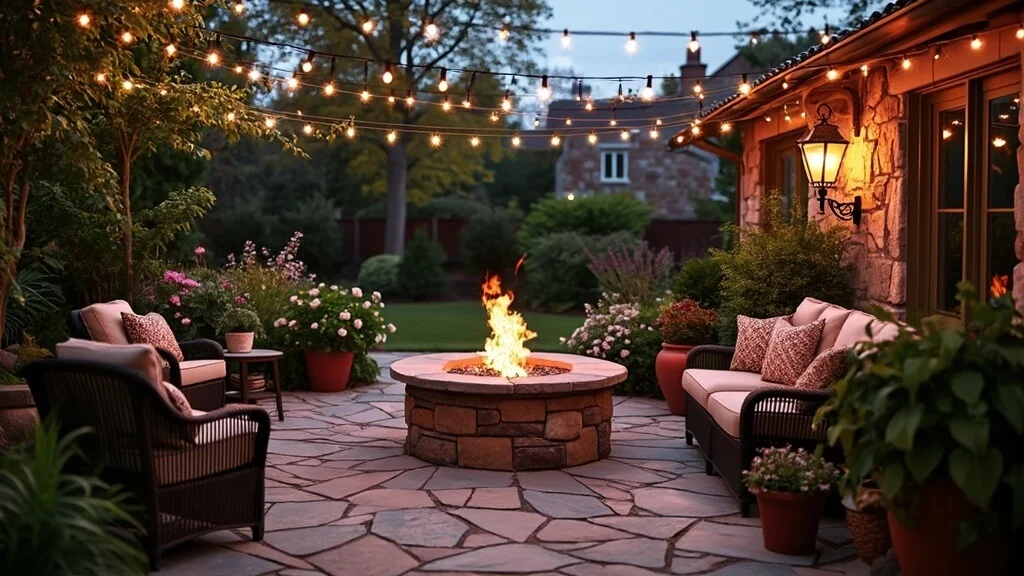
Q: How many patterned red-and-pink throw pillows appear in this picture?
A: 5